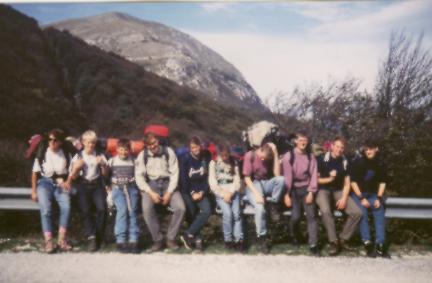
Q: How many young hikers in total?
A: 10